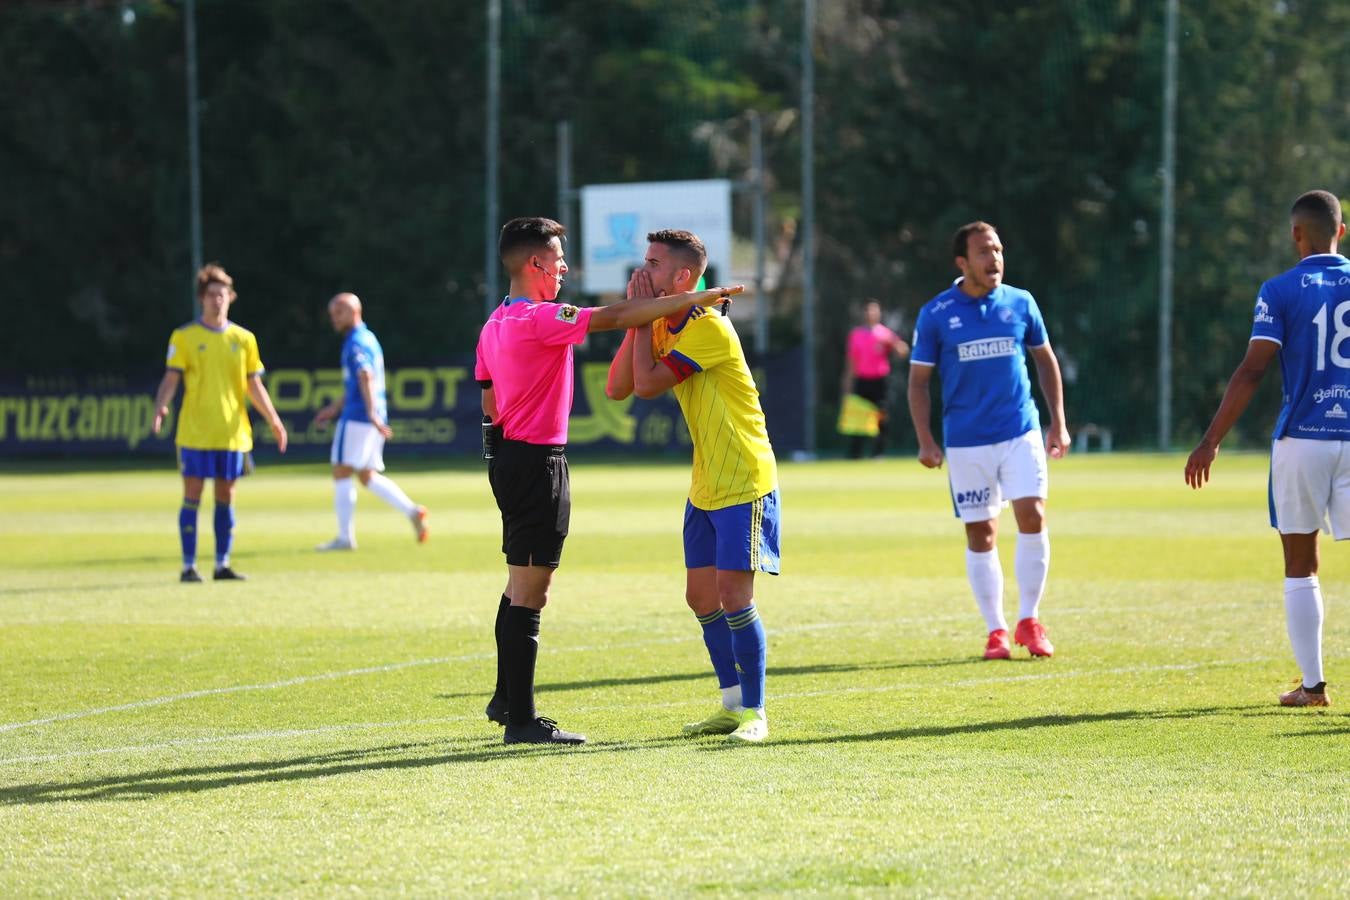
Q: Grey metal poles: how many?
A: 6